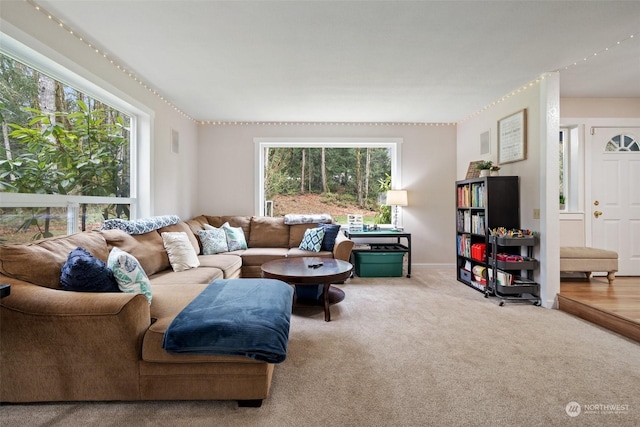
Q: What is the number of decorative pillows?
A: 8